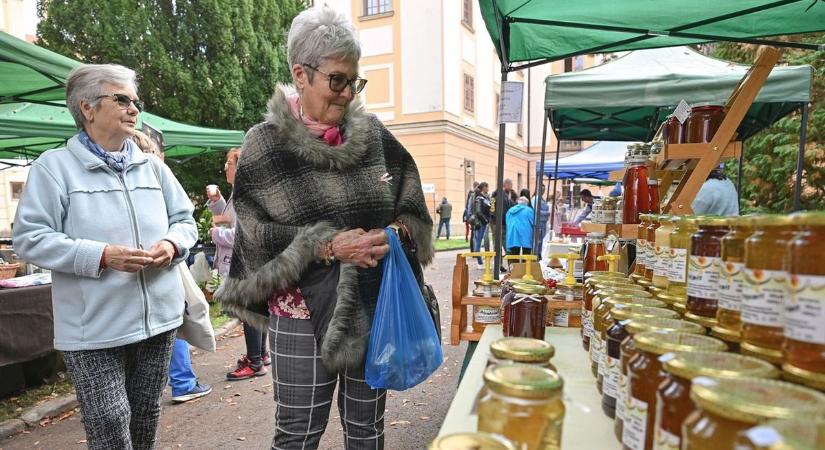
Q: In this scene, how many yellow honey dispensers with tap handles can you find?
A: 4